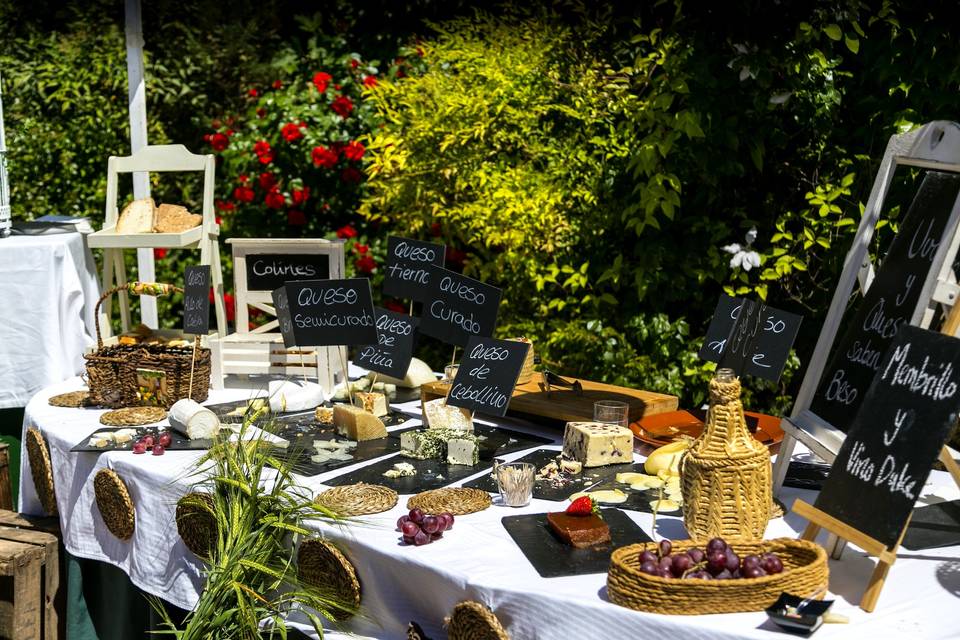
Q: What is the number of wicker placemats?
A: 9